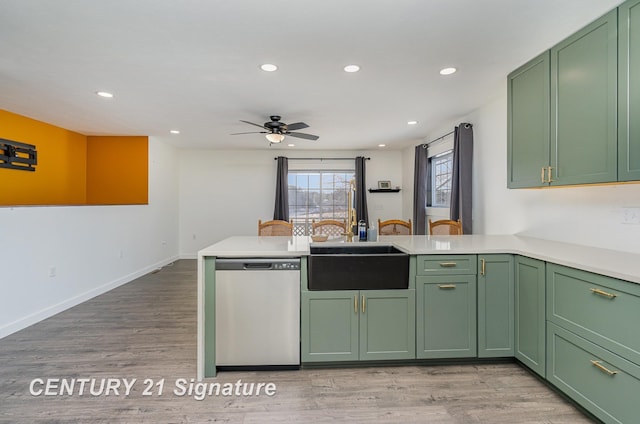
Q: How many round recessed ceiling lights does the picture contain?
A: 8